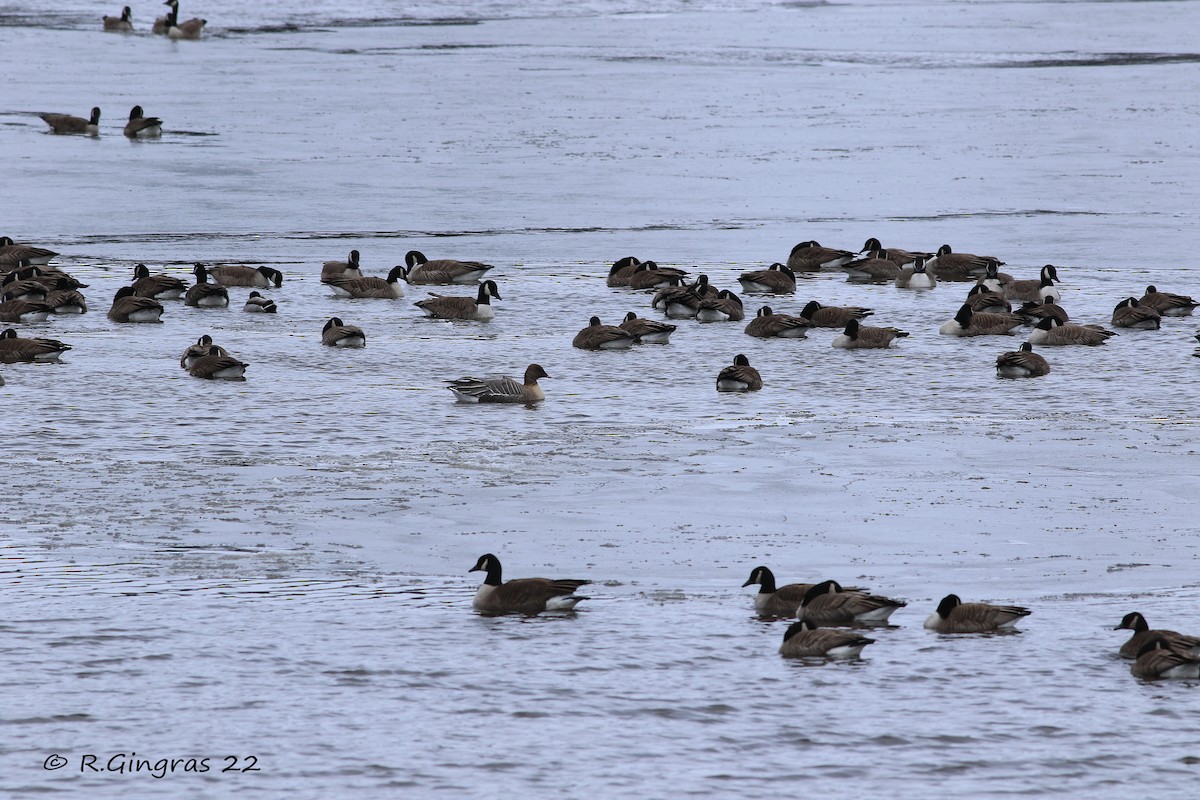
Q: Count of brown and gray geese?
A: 1